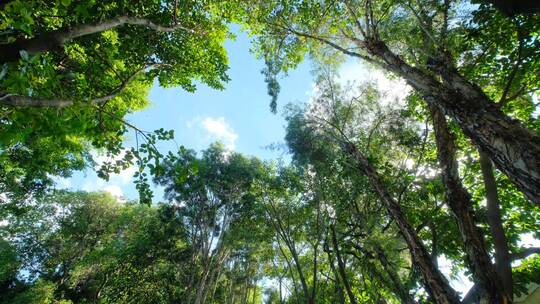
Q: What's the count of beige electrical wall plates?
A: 0